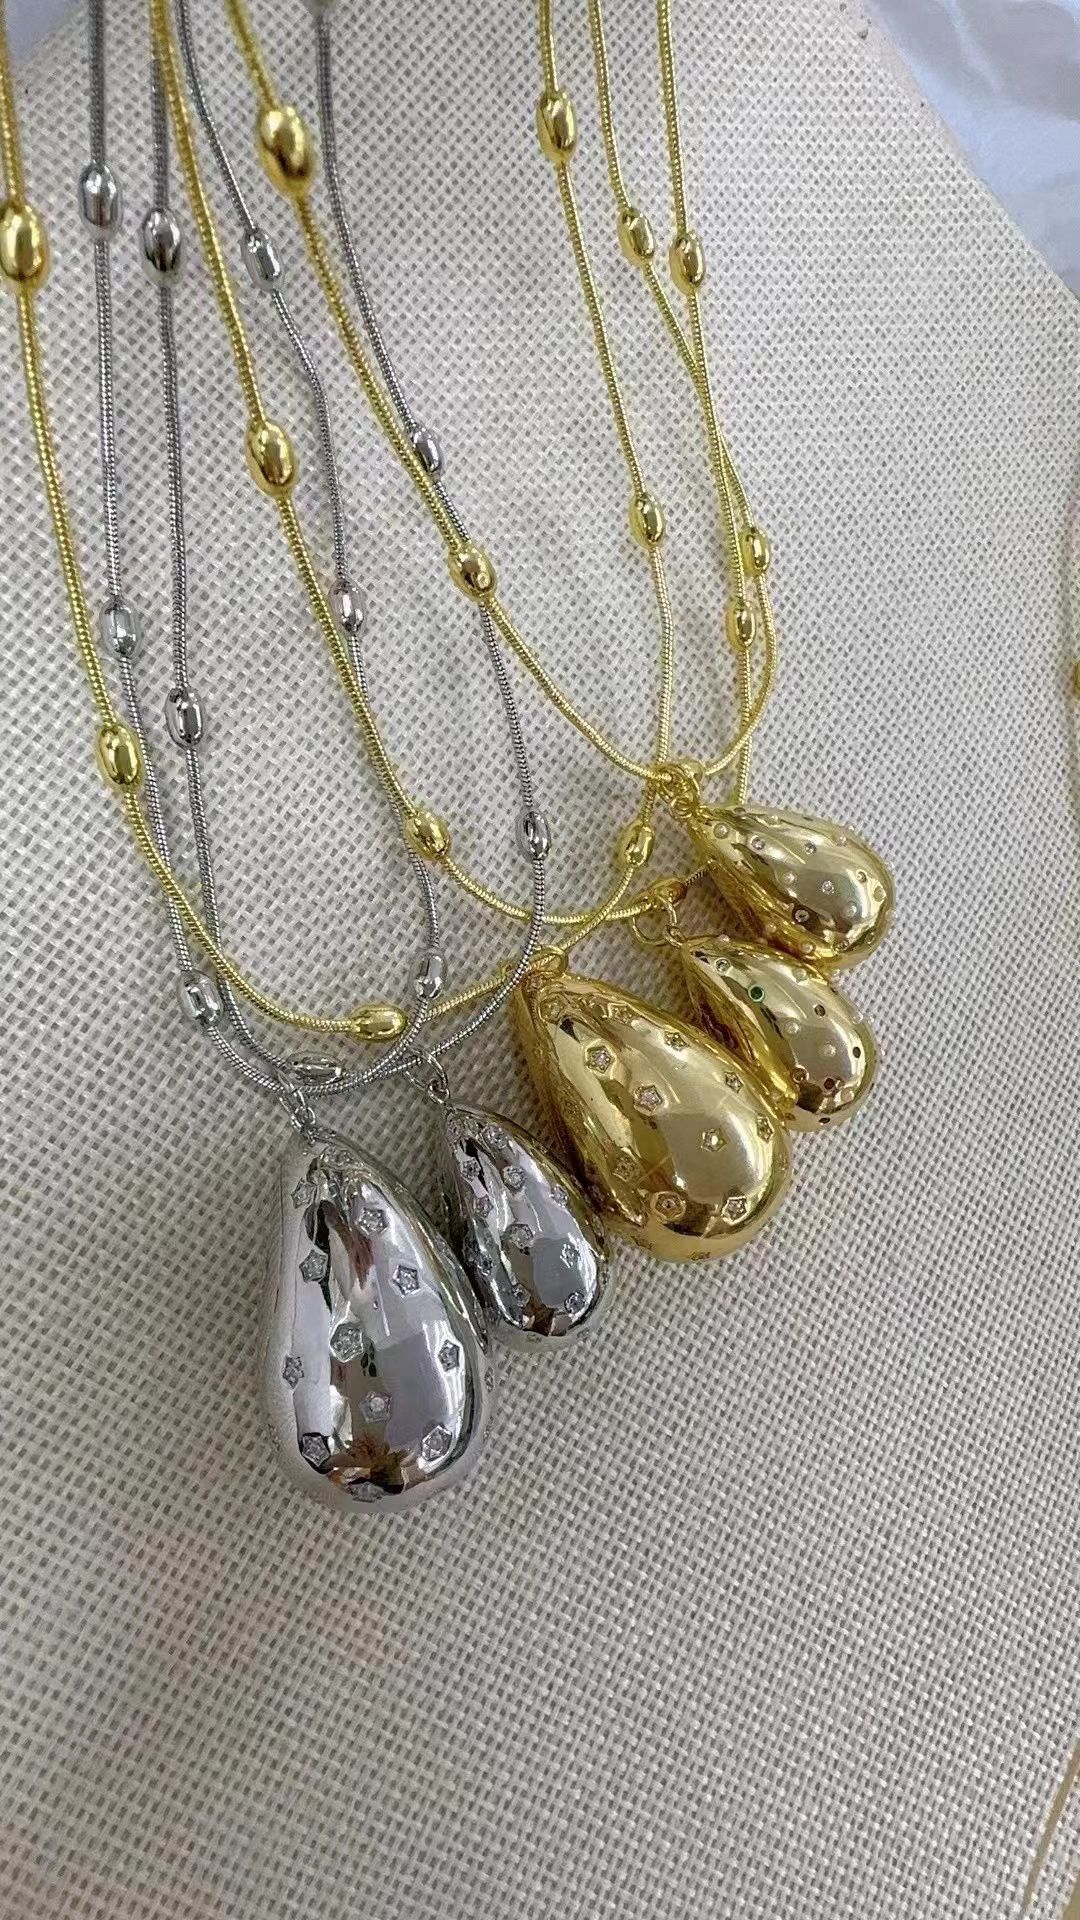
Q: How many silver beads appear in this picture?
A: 11